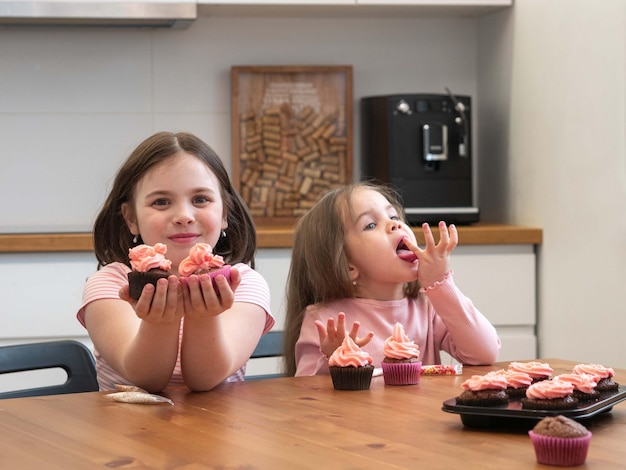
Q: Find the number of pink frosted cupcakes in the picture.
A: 10